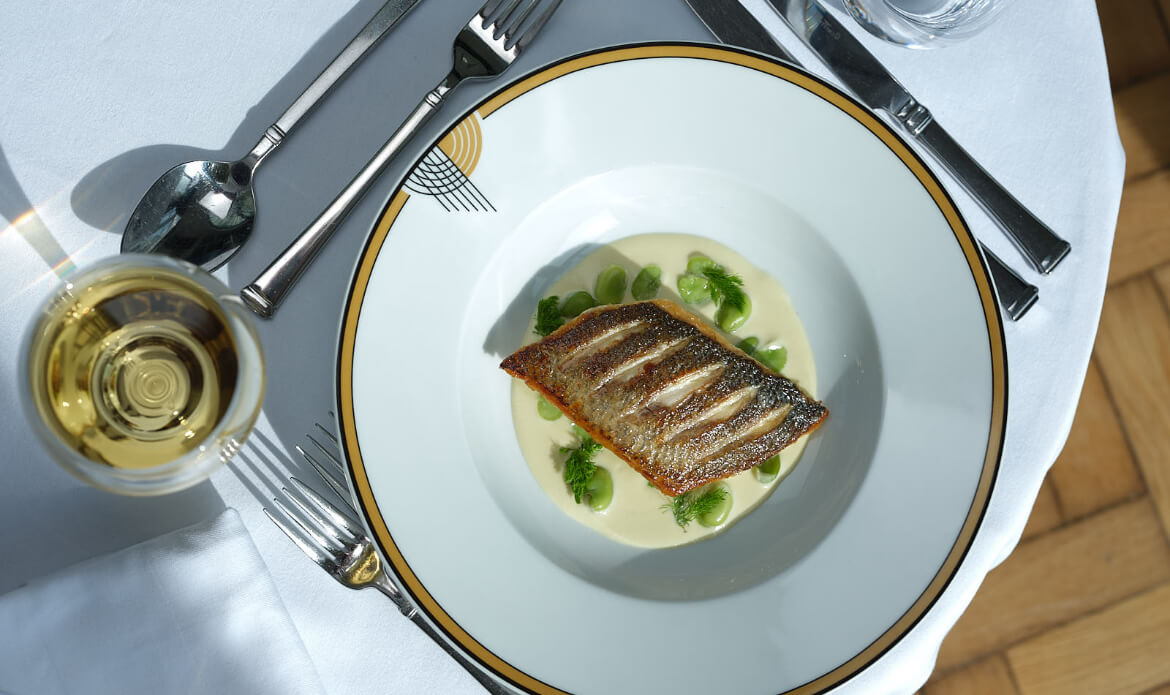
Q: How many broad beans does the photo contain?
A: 13